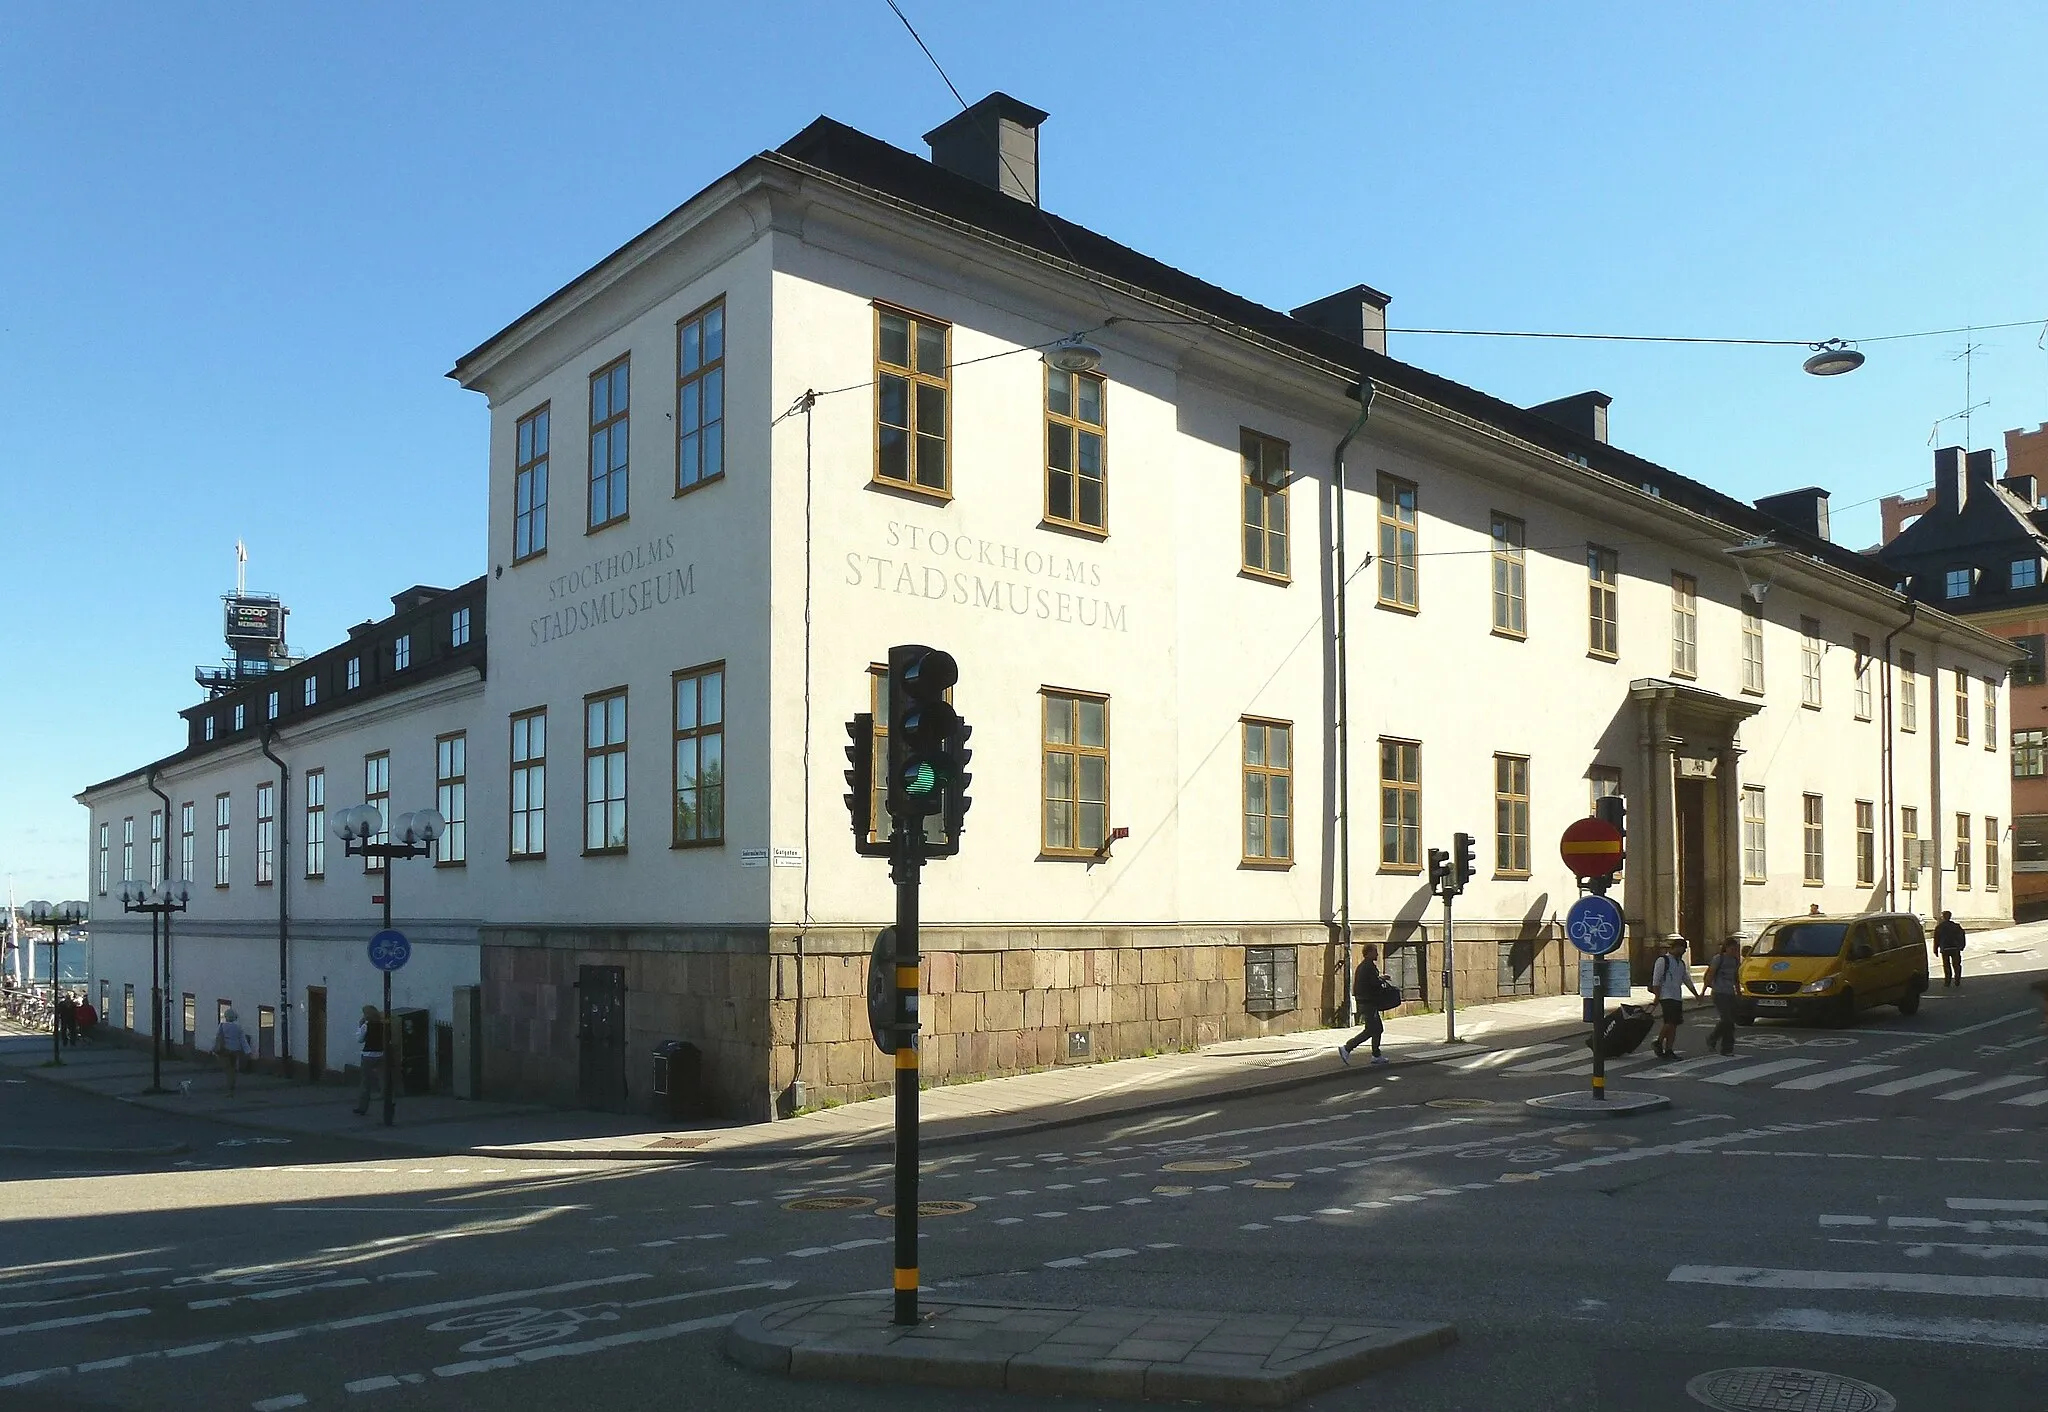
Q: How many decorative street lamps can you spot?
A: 3